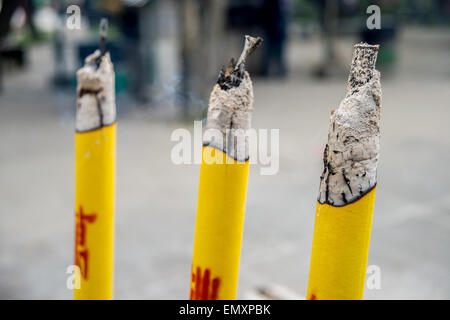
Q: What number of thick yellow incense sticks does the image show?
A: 3